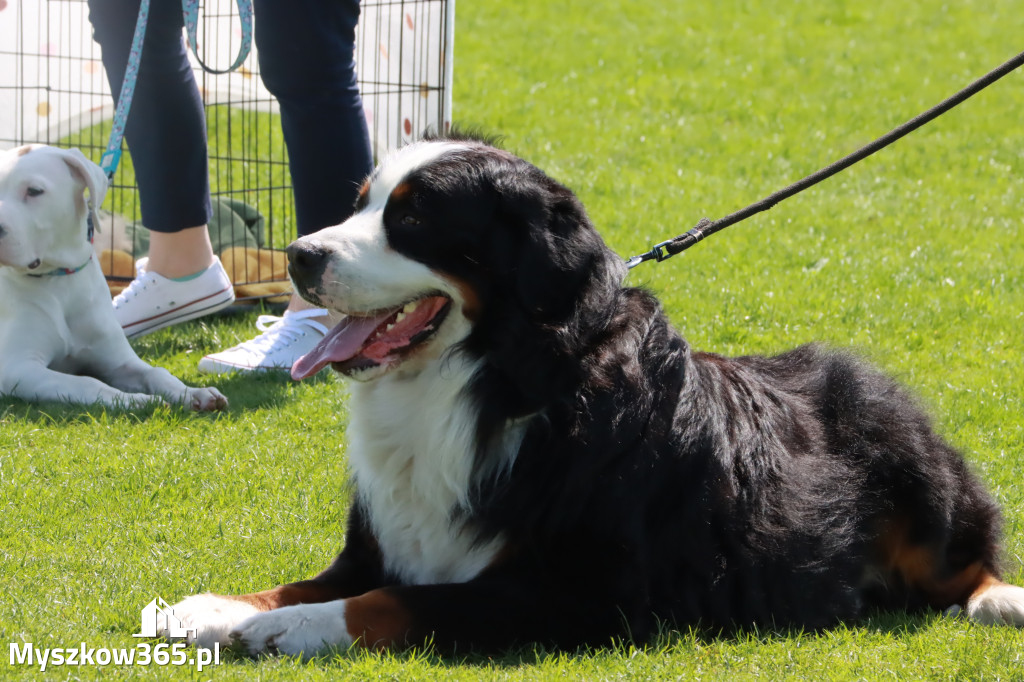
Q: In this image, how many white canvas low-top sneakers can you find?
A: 2